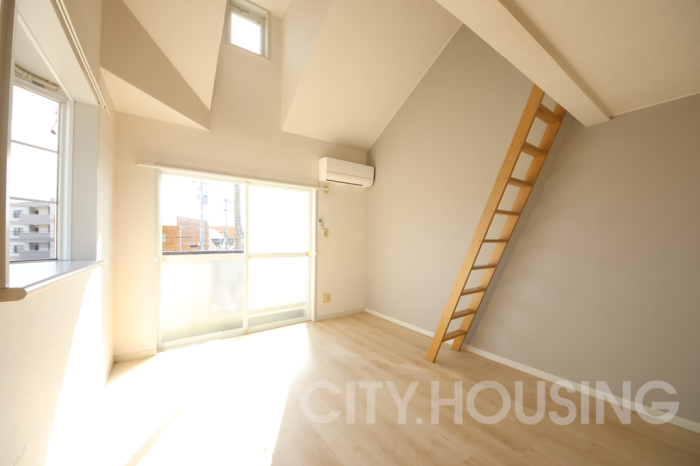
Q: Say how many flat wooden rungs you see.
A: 9